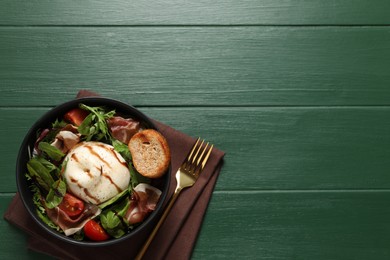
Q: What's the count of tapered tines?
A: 4